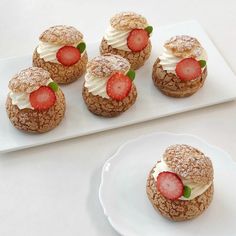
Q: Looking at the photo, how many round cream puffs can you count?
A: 6